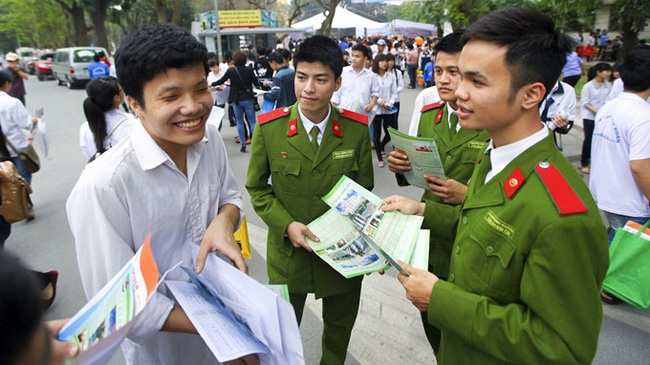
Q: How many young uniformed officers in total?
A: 3